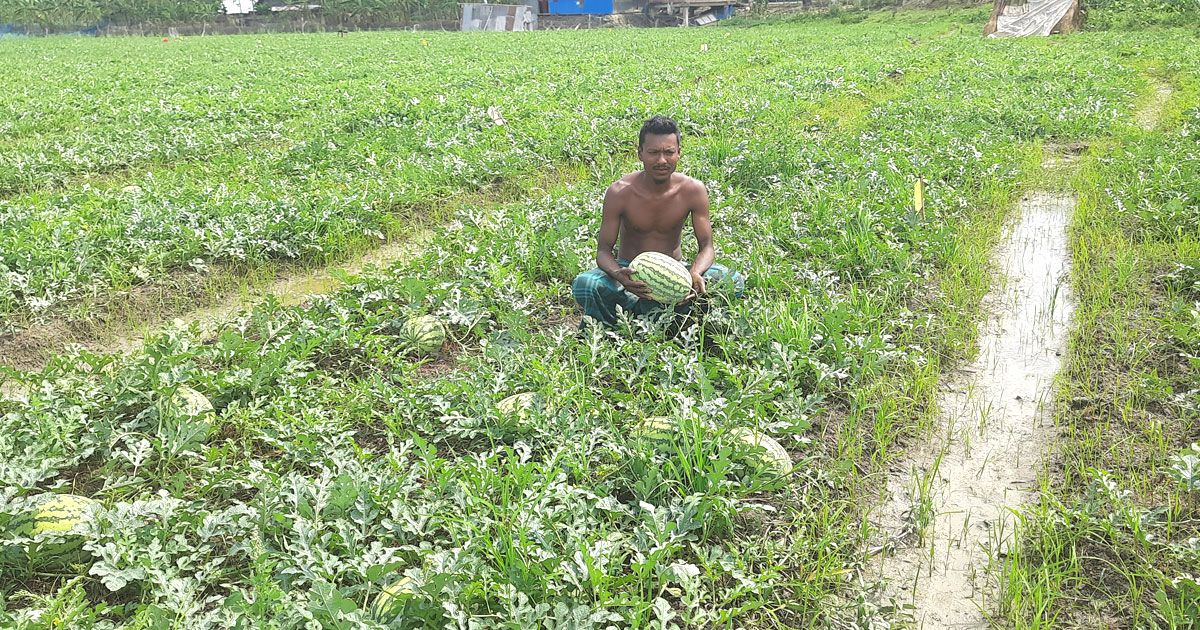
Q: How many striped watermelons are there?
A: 8